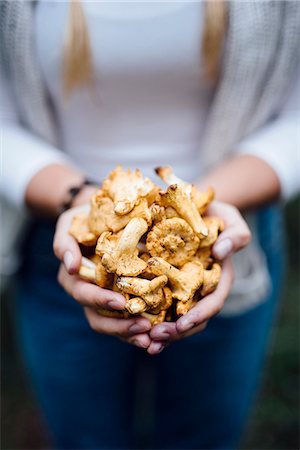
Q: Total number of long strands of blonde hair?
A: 2